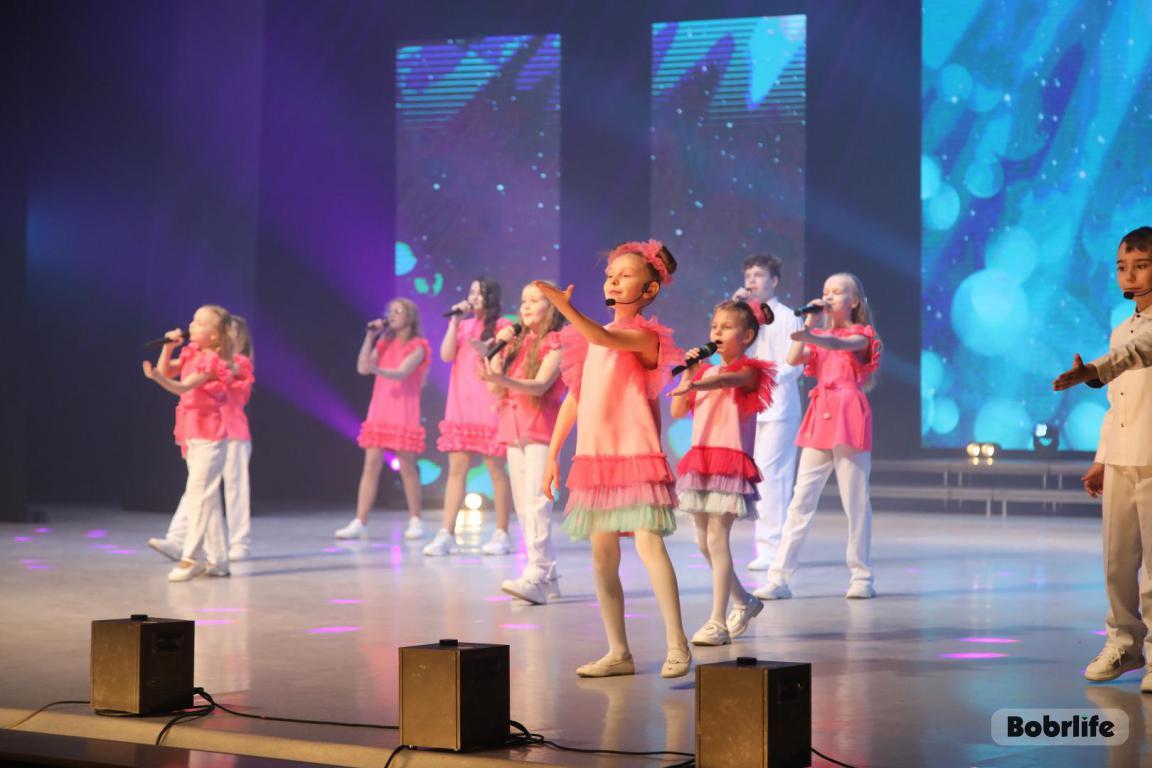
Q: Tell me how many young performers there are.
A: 10